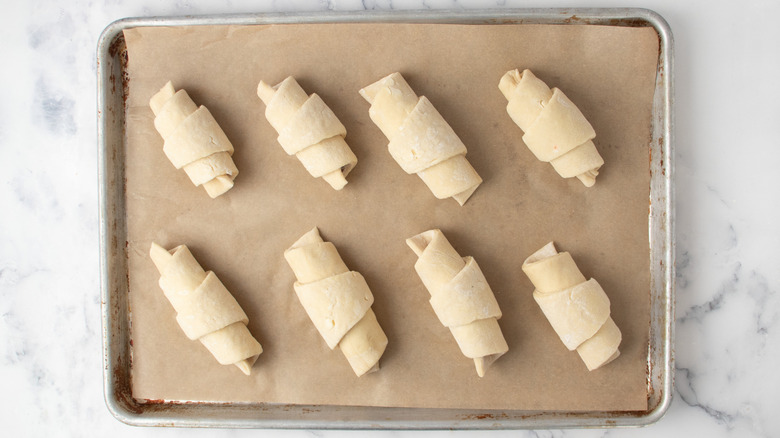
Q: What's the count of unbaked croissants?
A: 8